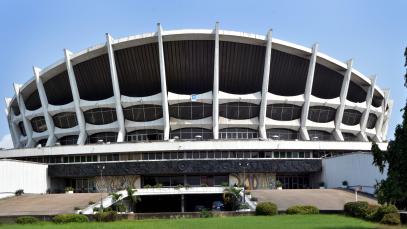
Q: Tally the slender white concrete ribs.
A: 13